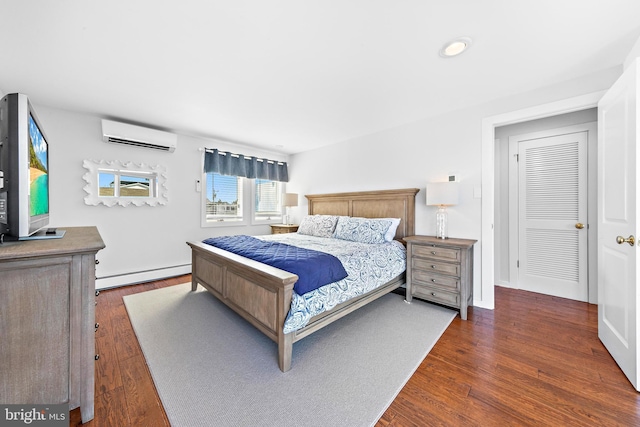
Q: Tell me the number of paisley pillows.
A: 2